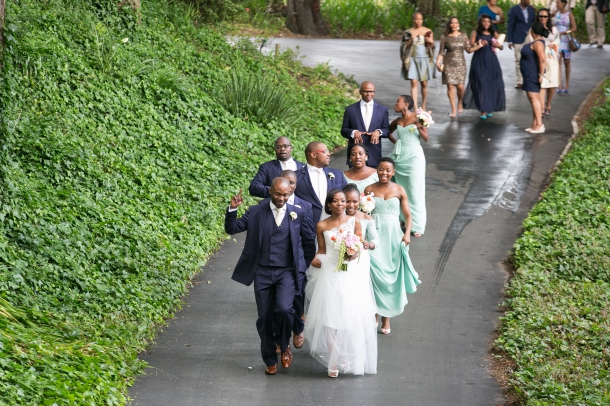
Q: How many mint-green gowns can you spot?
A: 4